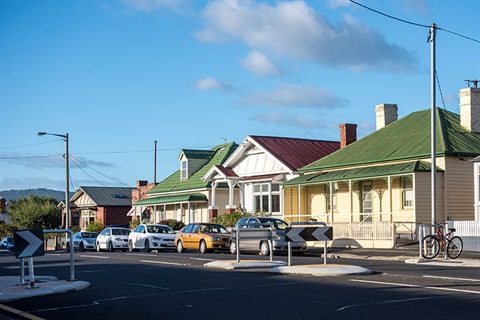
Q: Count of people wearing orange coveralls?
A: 0